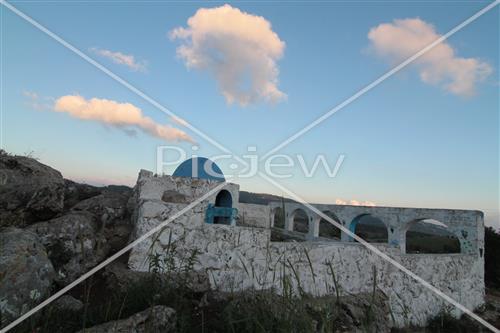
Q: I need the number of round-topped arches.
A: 6